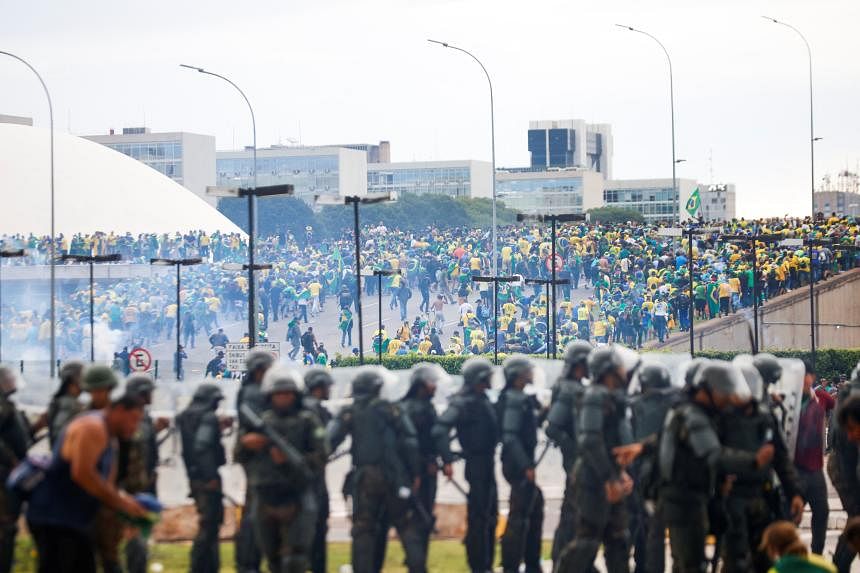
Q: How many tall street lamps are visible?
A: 5